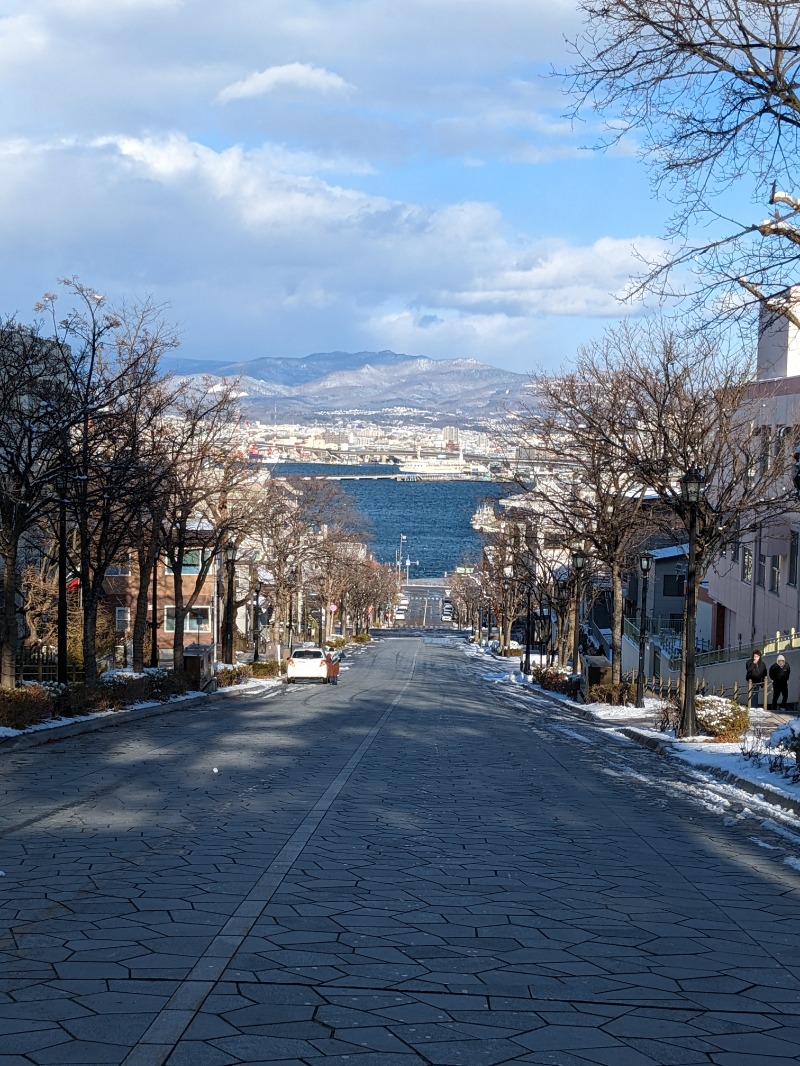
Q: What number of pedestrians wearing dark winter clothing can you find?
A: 2